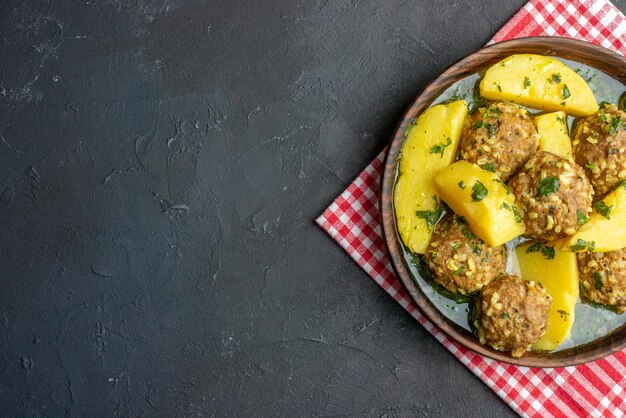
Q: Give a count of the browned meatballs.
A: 6